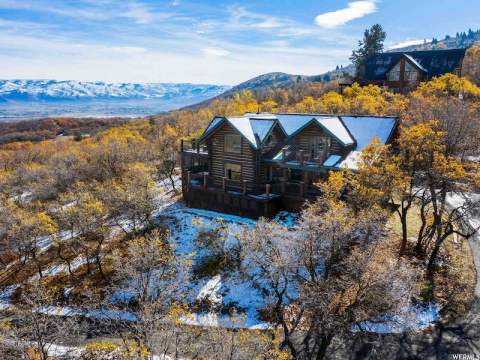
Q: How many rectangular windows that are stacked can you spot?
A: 2